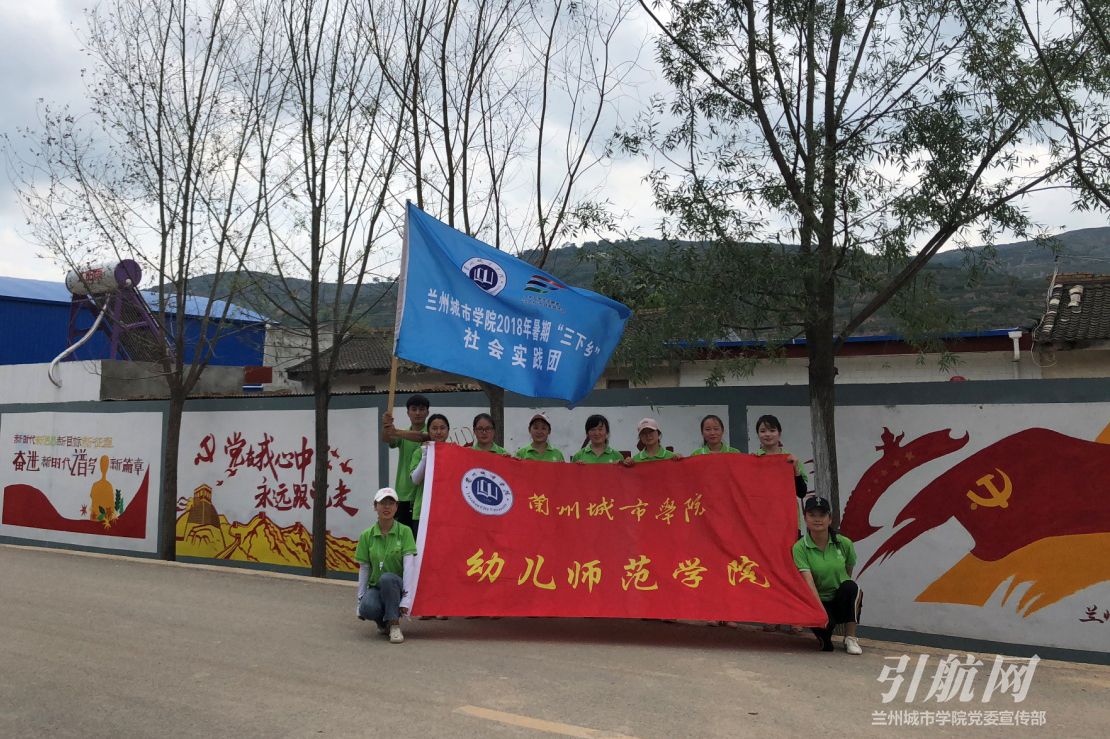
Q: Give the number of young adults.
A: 10